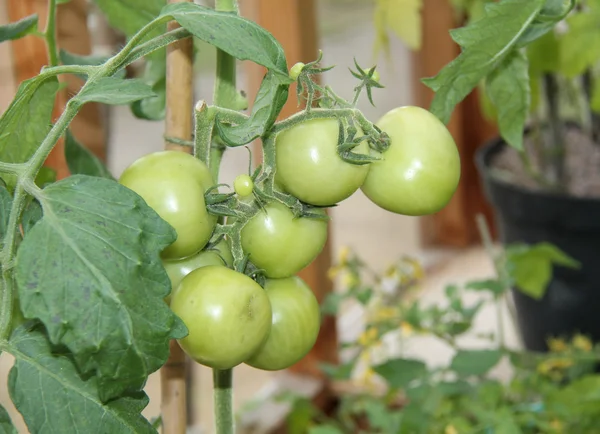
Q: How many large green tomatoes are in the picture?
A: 7